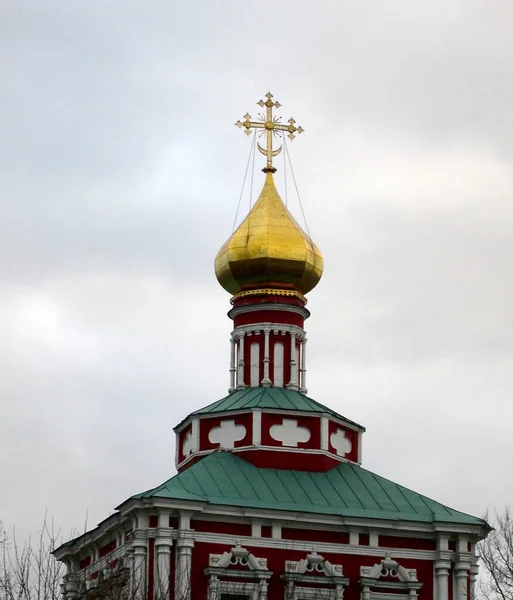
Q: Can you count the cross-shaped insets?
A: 4